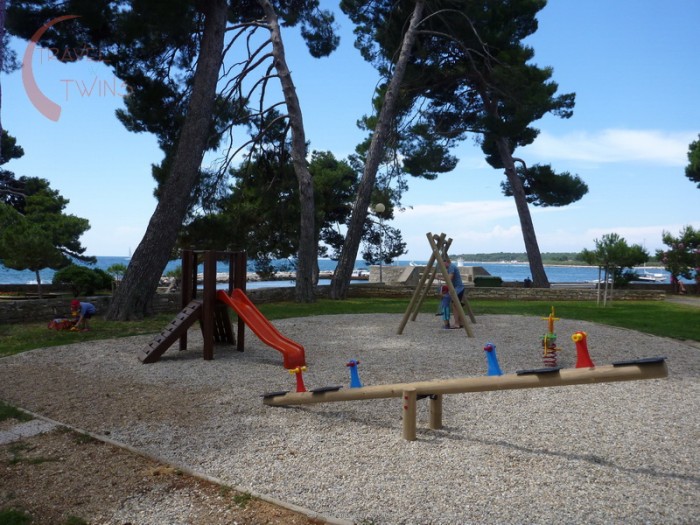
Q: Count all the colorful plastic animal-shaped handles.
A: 4